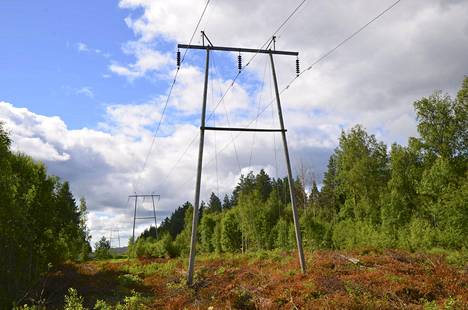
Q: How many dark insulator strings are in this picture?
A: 3